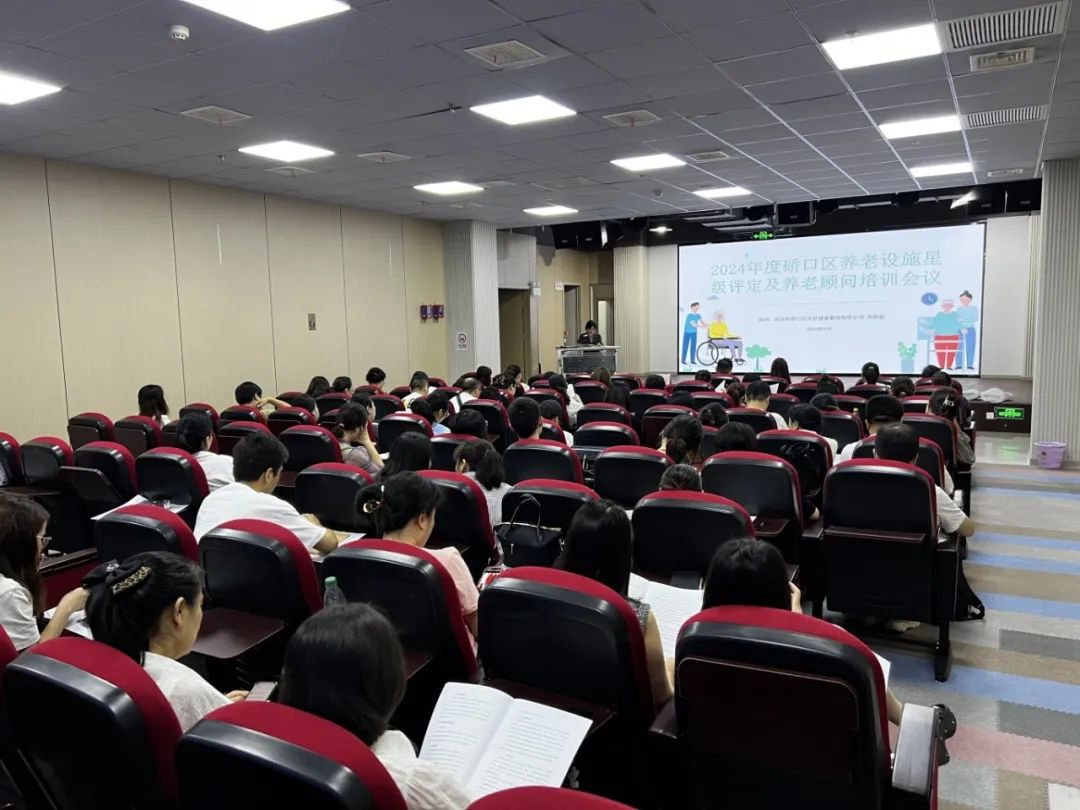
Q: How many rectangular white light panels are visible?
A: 11